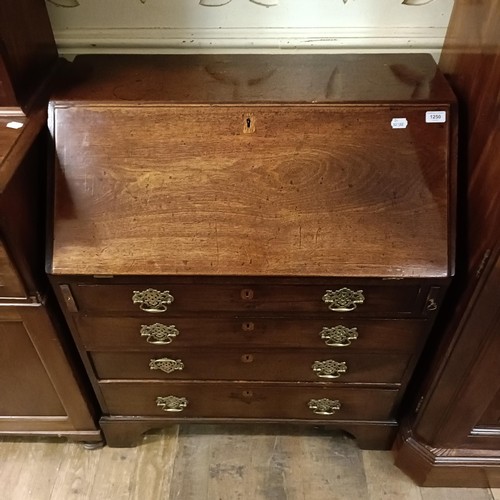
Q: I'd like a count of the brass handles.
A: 8